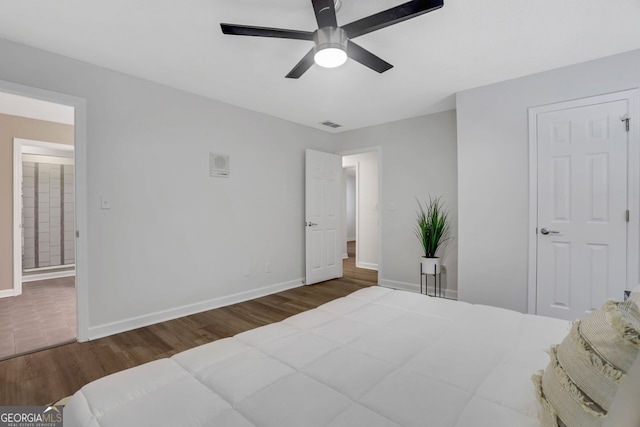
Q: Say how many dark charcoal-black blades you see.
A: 5